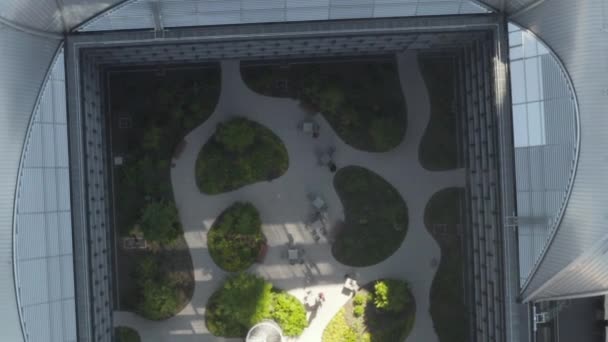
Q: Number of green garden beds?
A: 10